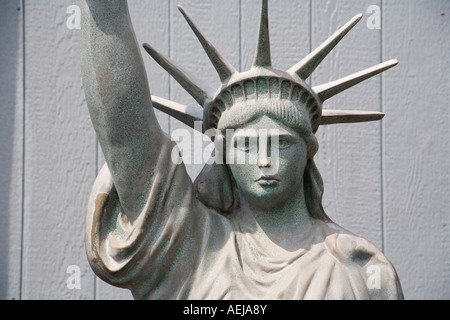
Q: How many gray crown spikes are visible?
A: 7